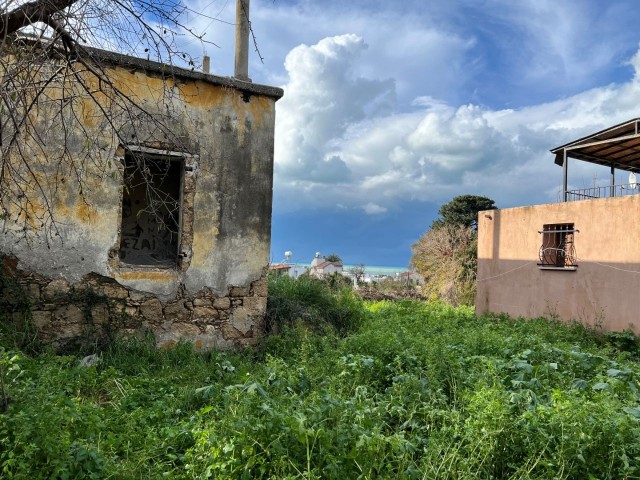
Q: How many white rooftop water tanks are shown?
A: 2